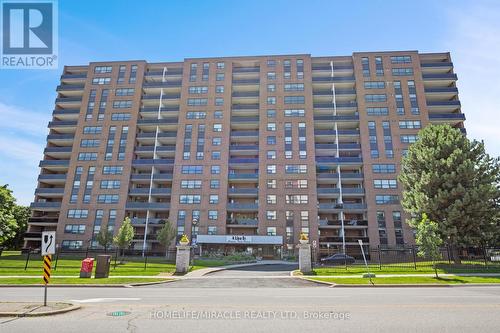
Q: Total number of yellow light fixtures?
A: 2